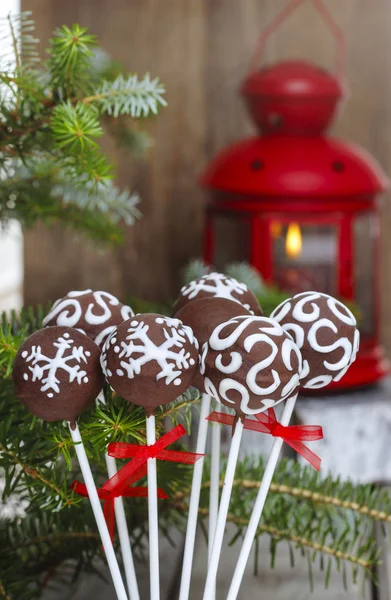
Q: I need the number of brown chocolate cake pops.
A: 7